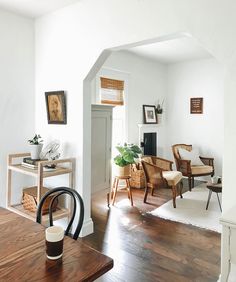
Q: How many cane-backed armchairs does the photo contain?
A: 2